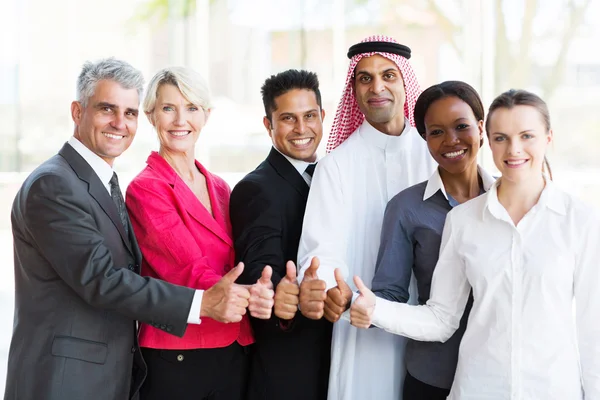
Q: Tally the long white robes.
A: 1